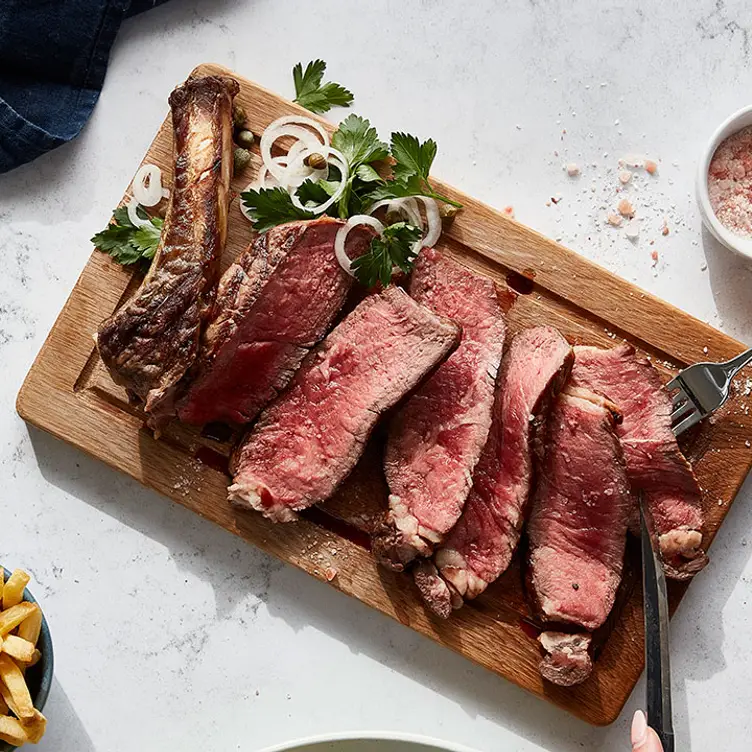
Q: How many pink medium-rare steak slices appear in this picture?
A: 6